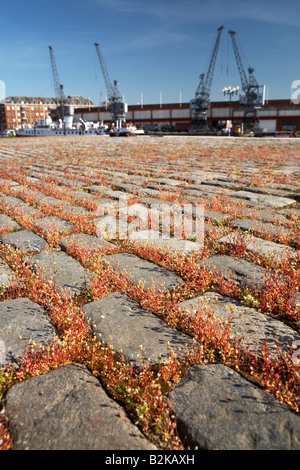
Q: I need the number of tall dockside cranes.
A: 4